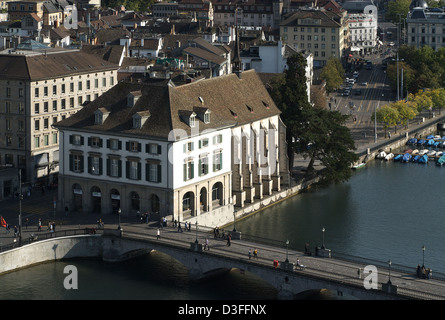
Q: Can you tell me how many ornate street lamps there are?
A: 7